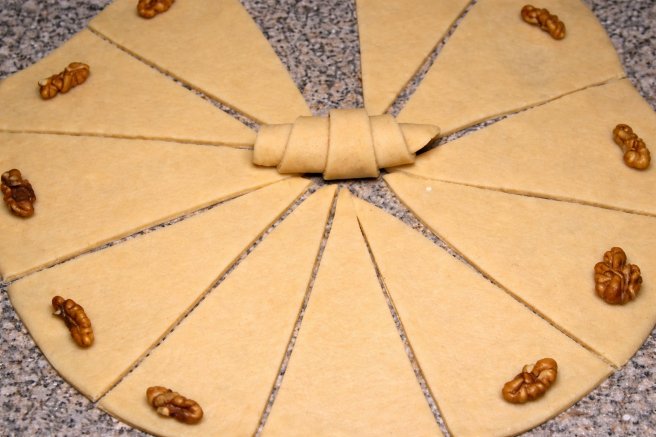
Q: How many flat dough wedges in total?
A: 11